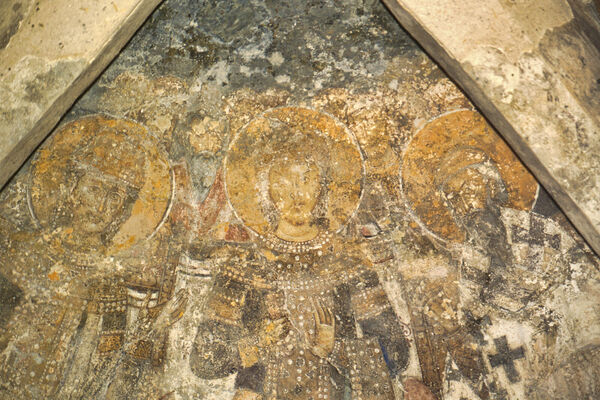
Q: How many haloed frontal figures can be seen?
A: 3